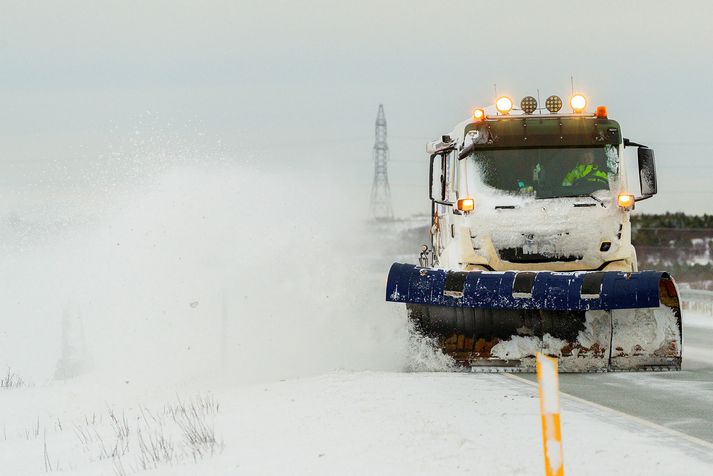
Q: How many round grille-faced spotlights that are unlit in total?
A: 2